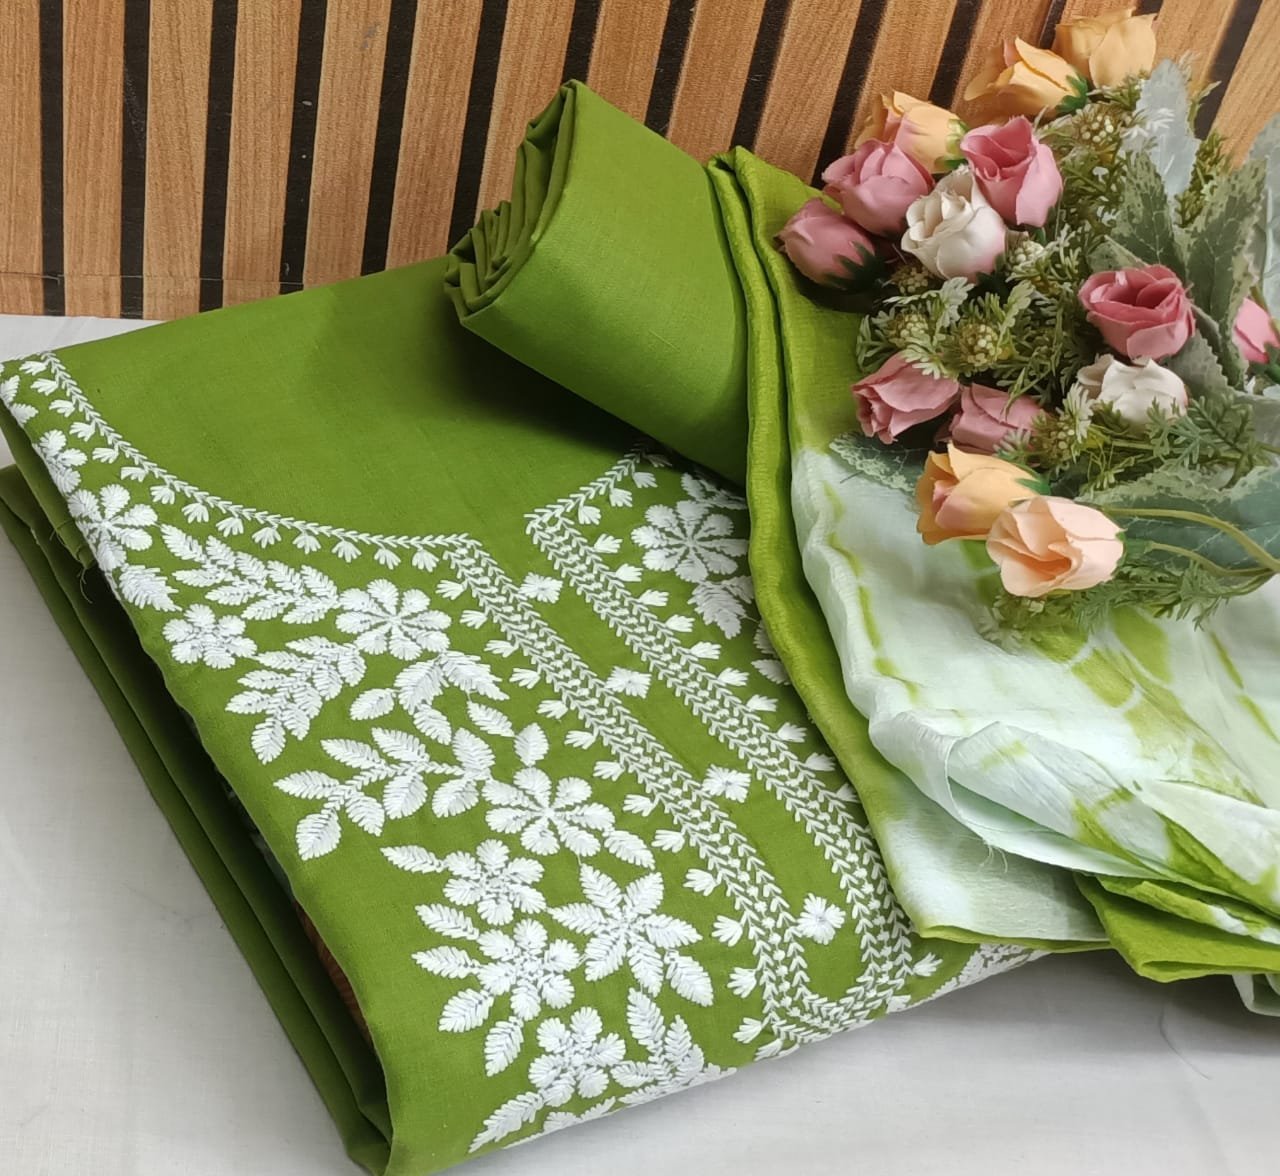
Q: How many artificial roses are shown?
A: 14